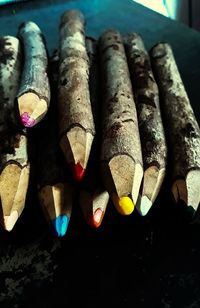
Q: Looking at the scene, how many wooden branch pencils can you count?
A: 8